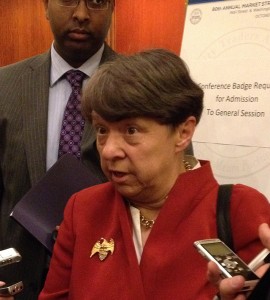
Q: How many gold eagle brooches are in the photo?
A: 1